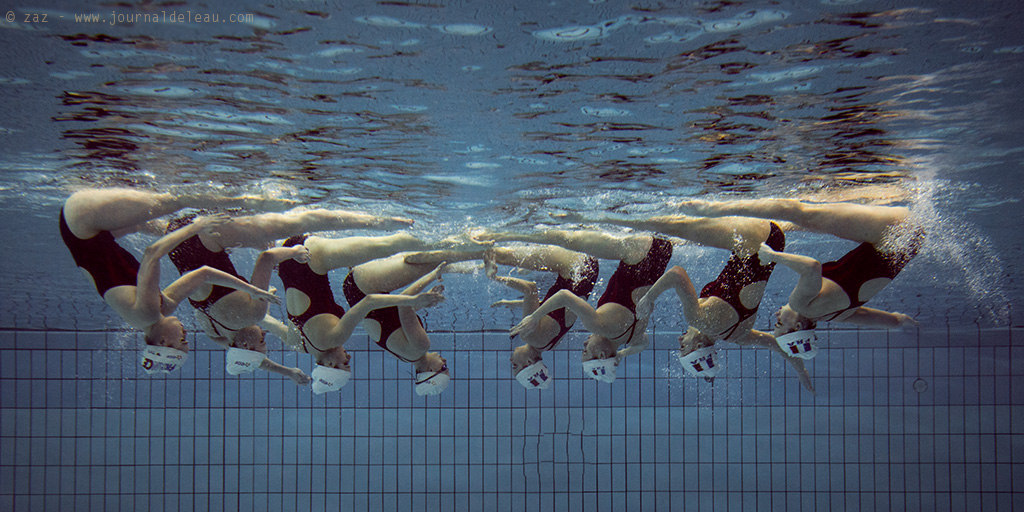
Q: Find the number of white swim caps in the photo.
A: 8